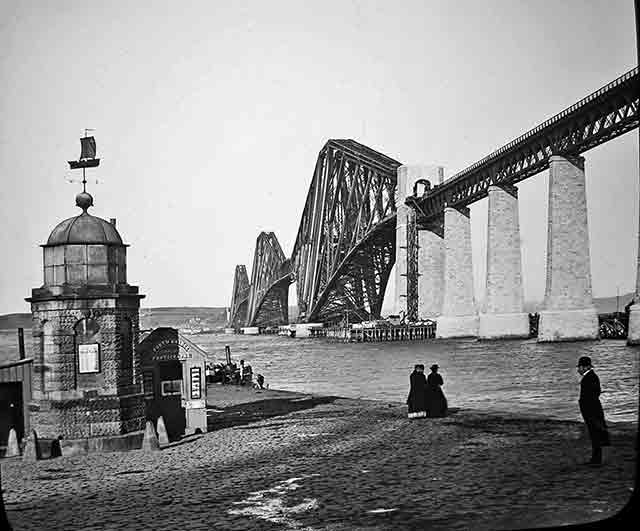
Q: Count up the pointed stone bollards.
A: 4